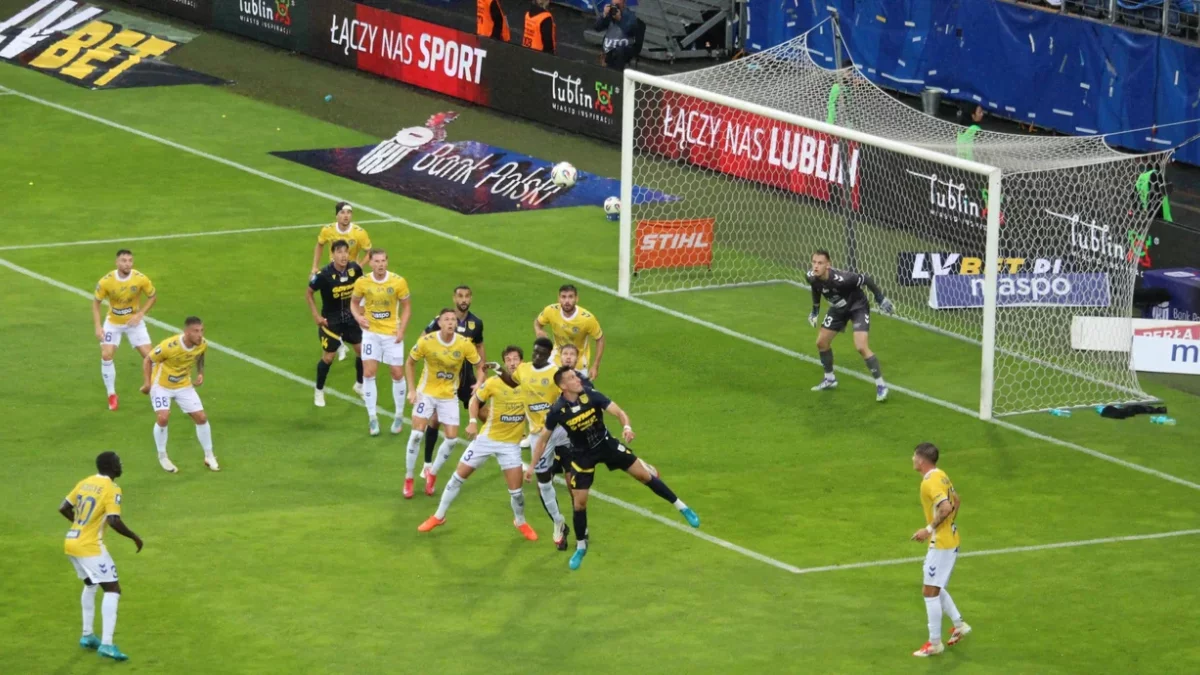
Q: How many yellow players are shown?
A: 10